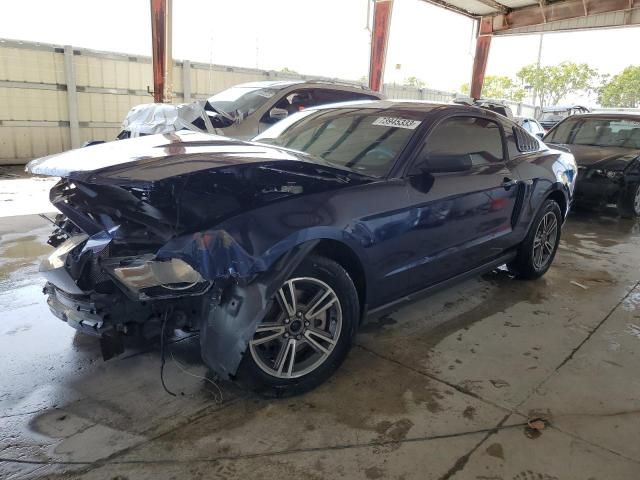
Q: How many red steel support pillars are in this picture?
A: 3